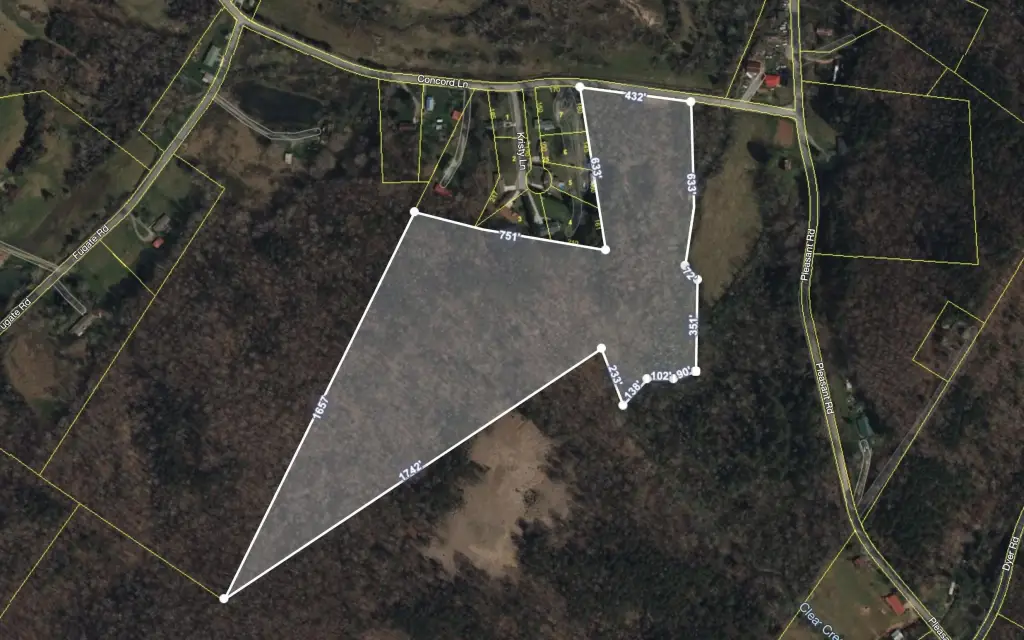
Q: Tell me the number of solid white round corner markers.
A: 12